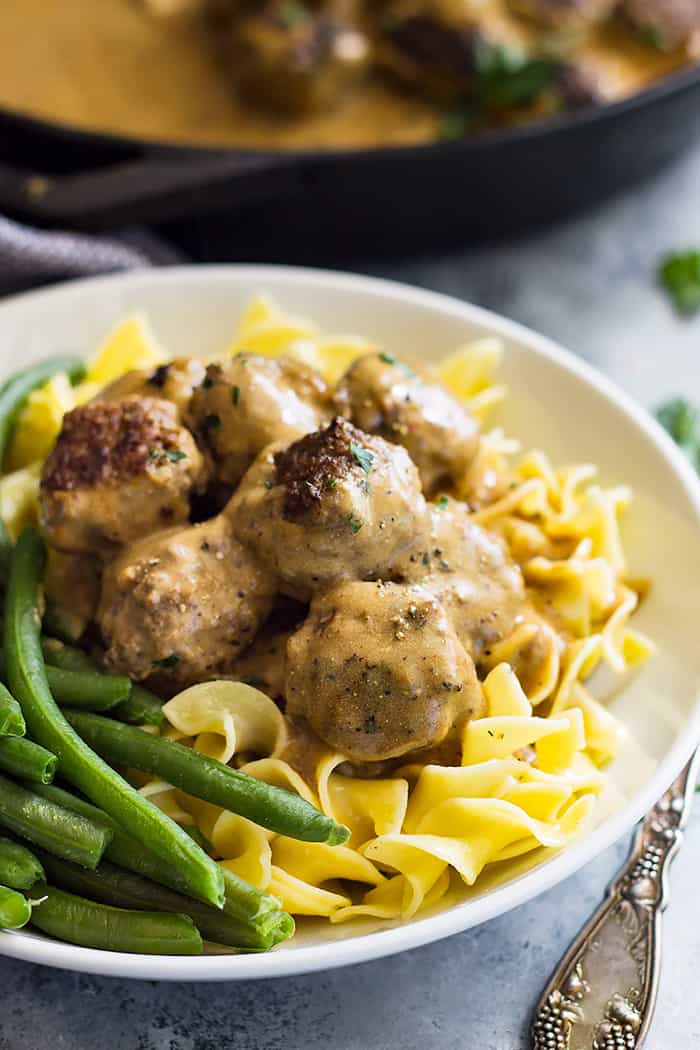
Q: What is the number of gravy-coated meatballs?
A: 8